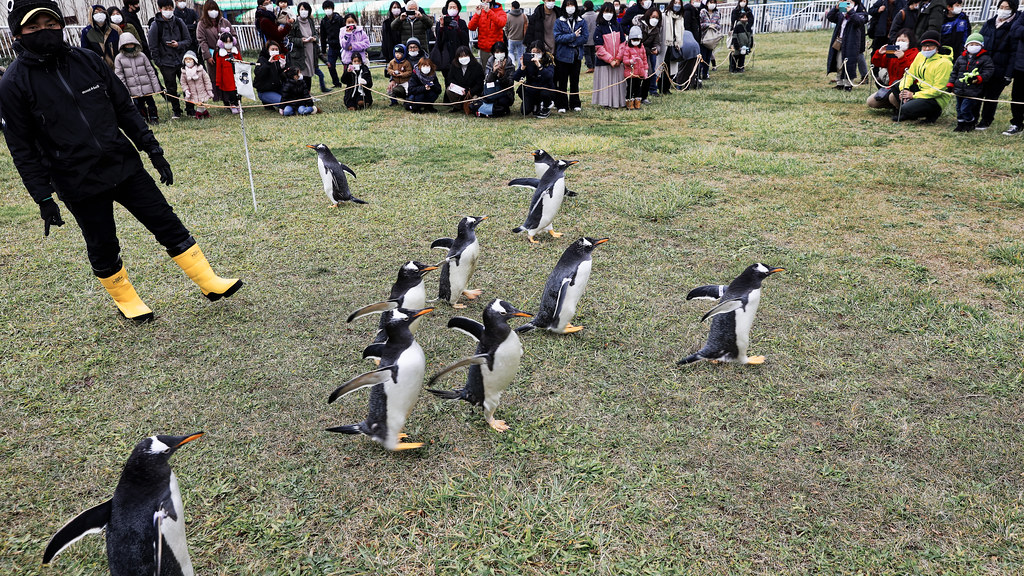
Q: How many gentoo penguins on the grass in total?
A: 10